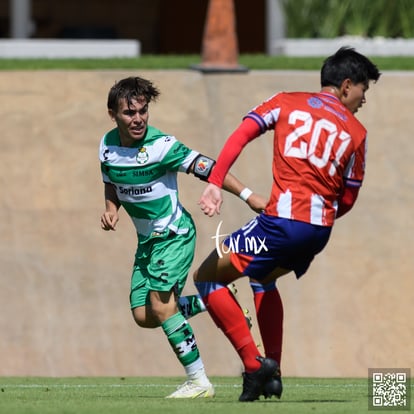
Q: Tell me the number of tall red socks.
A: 2